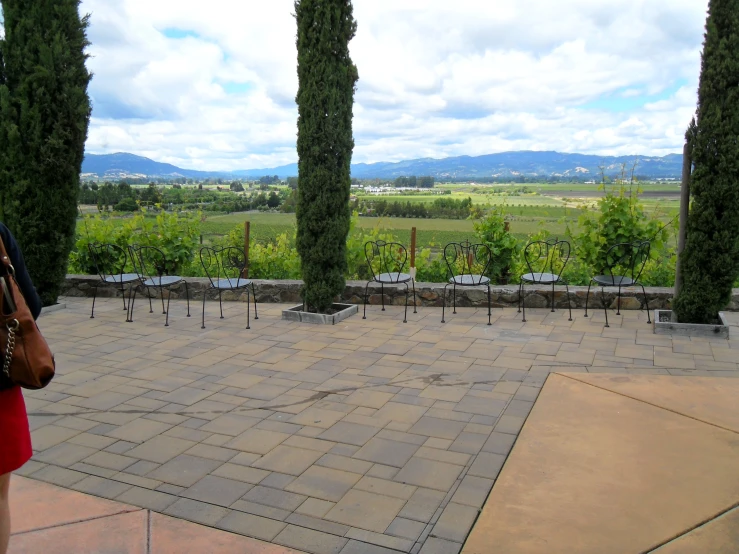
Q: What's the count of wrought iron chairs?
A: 7